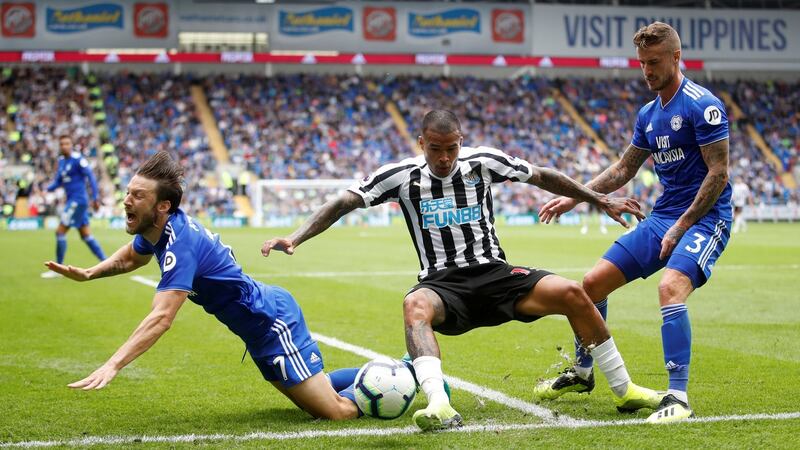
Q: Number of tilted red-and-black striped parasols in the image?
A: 0